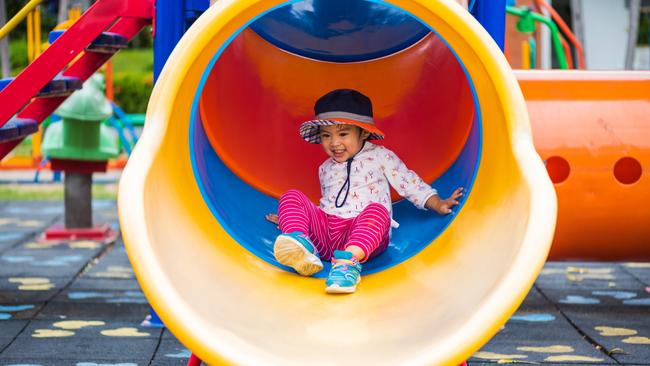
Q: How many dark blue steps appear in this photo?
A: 3